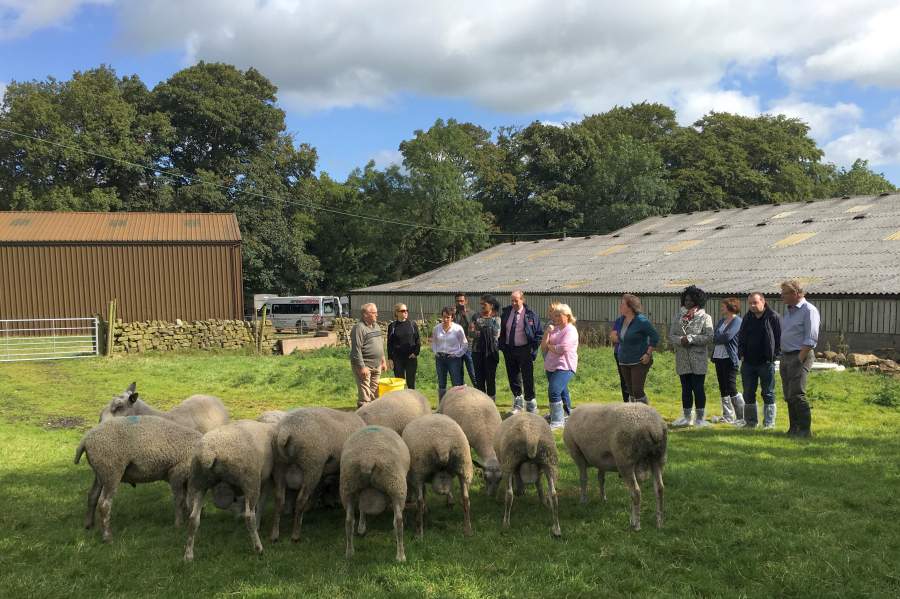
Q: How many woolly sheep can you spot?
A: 11